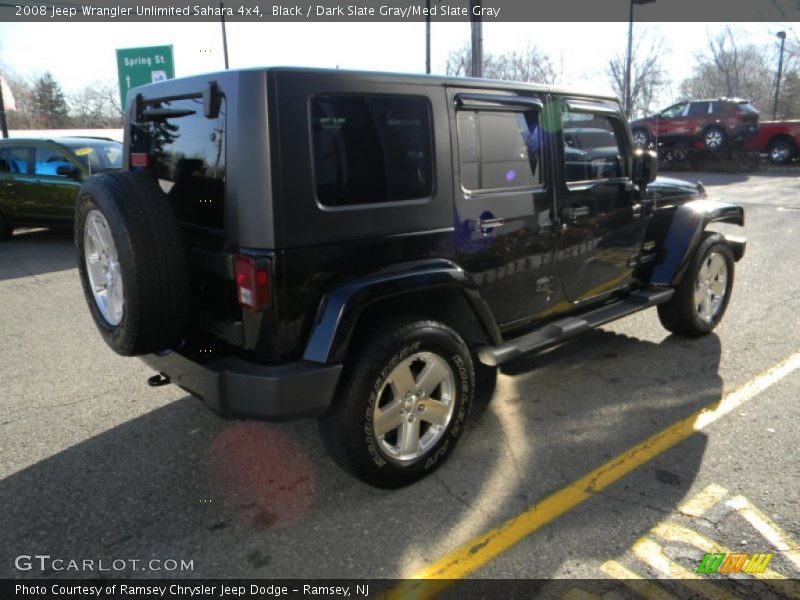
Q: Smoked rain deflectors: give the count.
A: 2